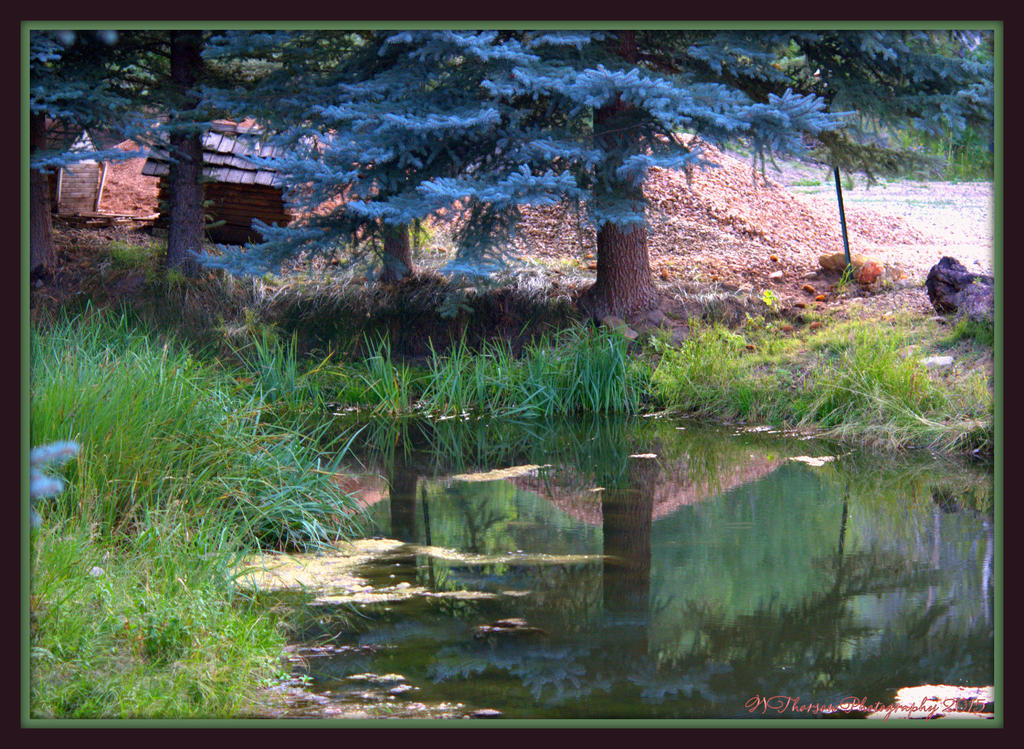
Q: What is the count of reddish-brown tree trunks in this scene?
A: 4